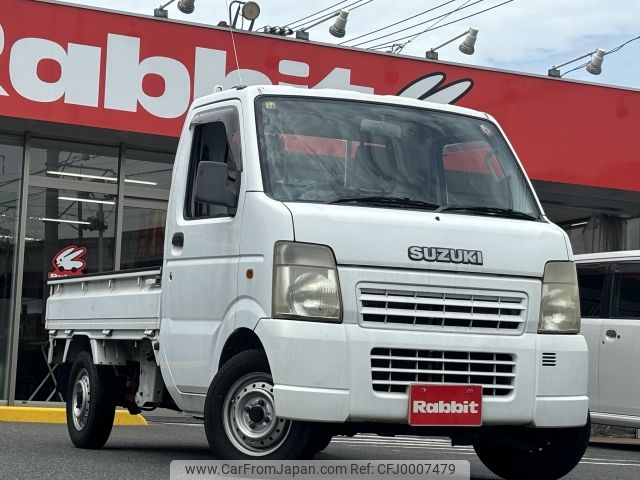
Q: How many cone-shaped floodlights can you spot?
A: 4